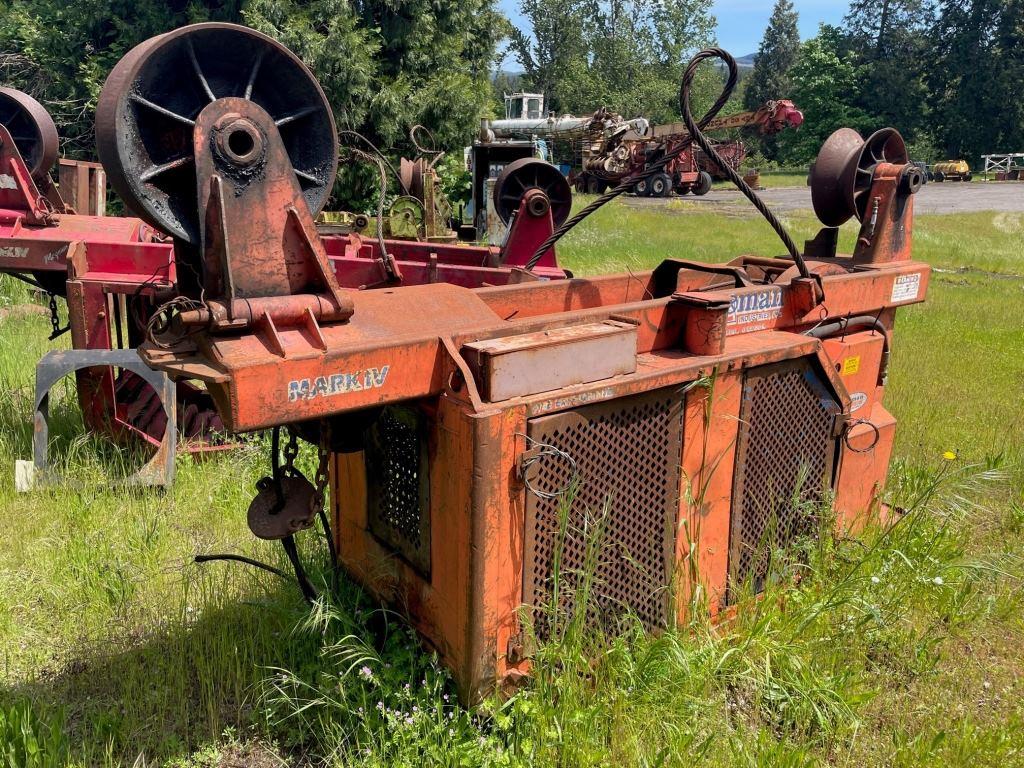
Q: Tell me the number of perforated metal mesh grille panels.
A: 3